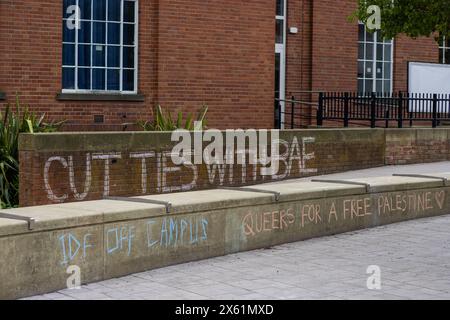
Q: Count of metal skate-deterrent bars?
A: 5